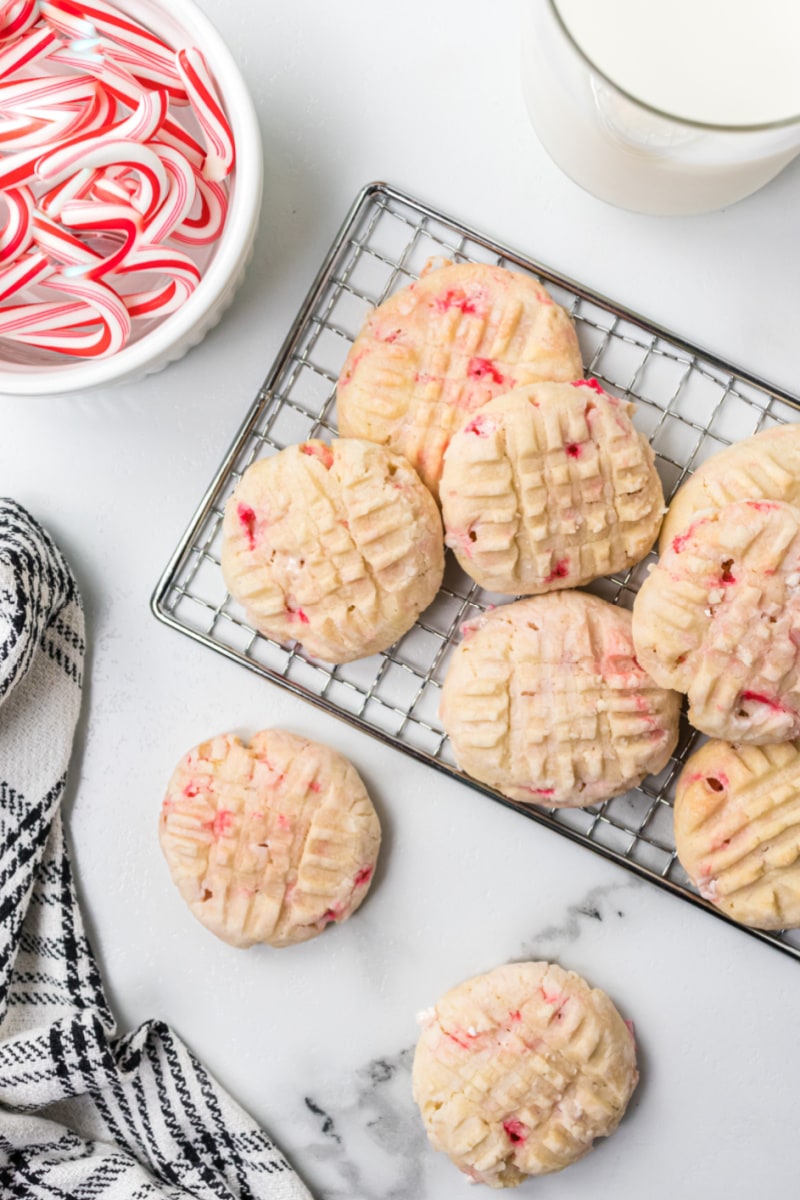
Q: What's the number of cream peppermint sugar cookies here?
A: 9